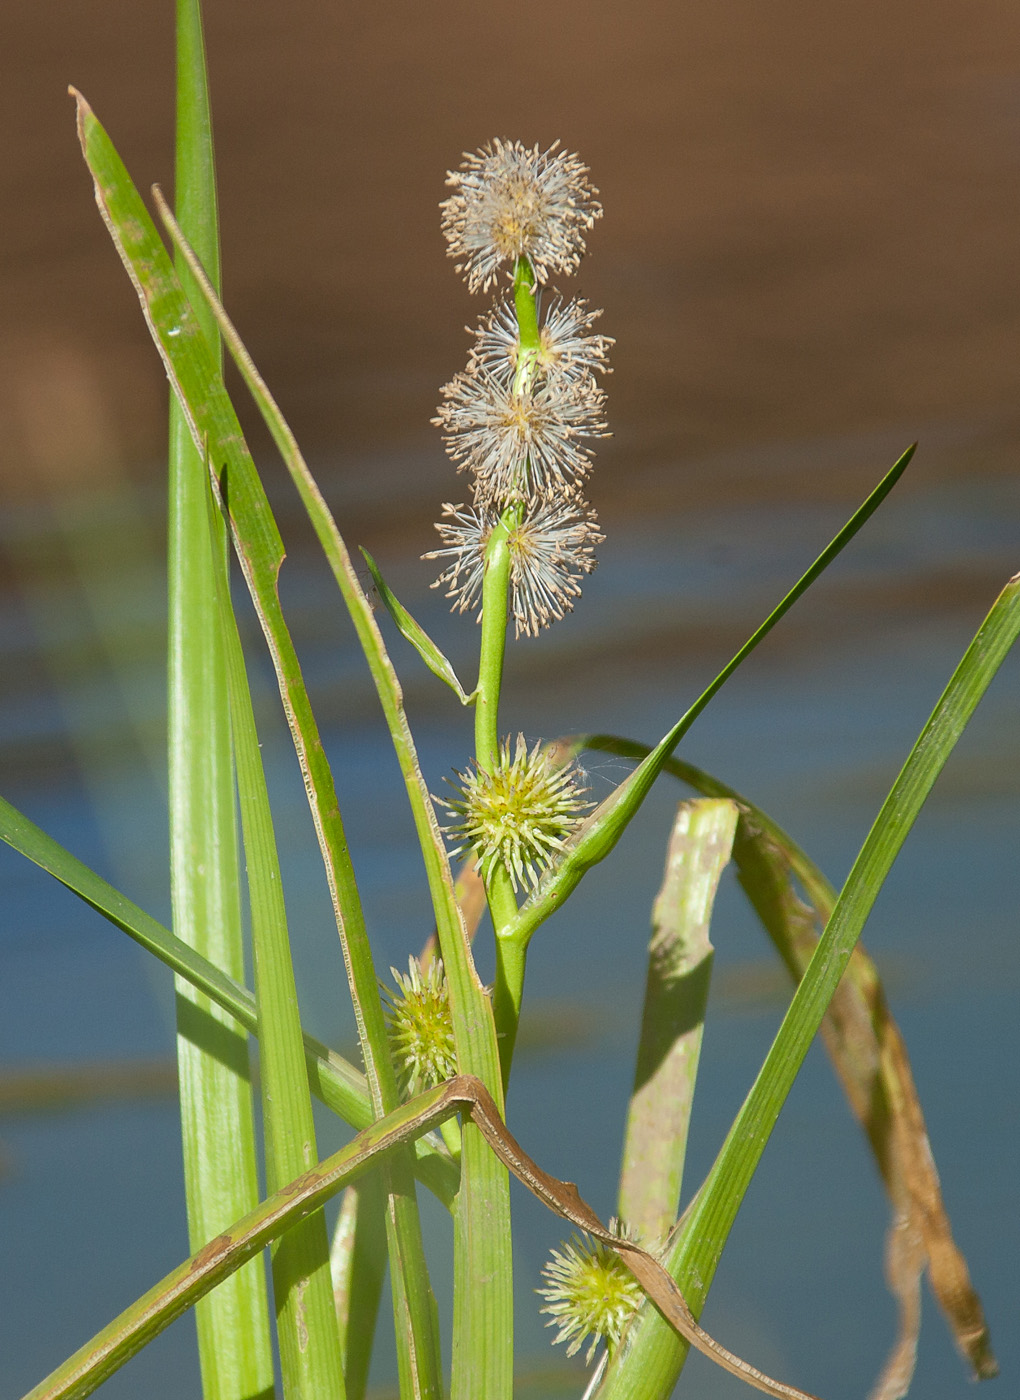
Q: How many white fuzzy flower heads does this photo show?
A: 4